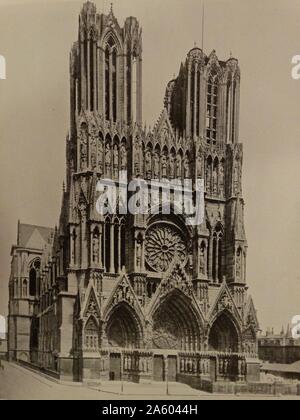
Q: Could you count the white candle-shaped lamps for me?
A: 0